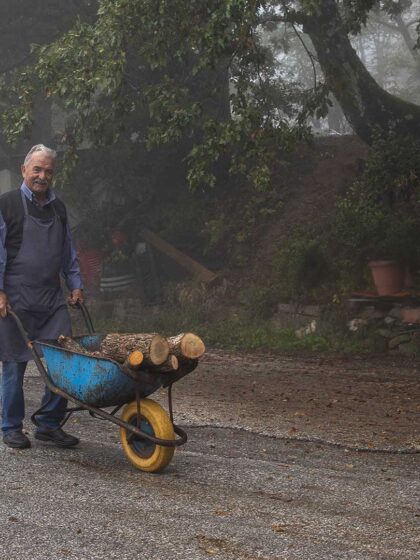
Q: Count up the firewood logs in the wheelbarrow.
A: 5